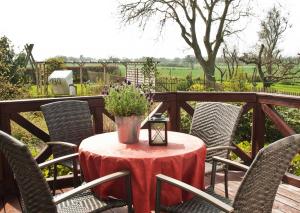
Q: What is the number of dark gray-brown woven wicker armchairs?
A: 4